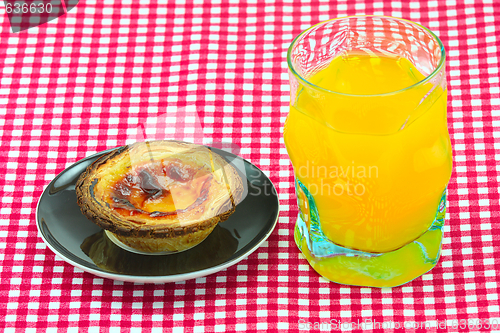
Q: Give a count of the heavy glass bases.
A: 1